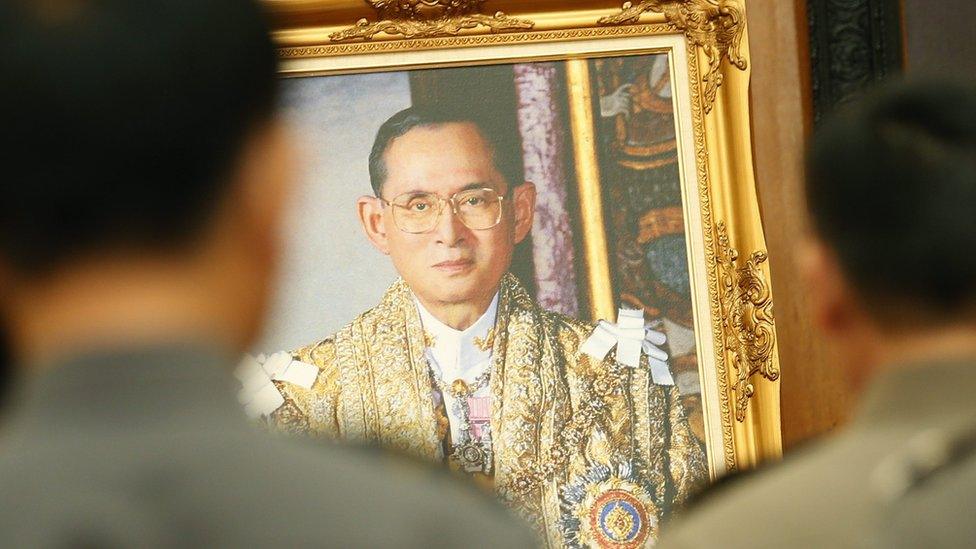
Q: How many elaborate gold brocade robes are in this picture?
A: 1